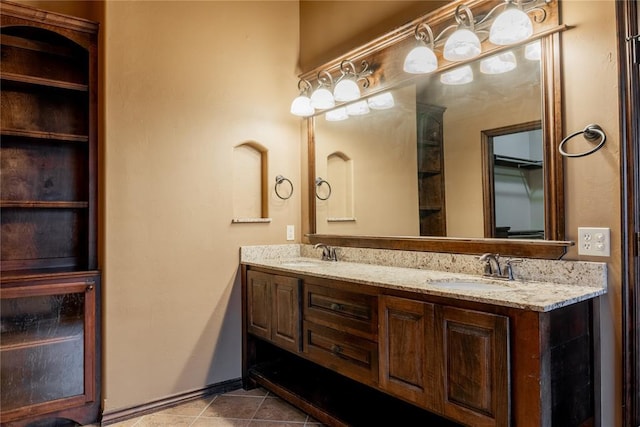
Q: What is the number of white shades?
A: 6